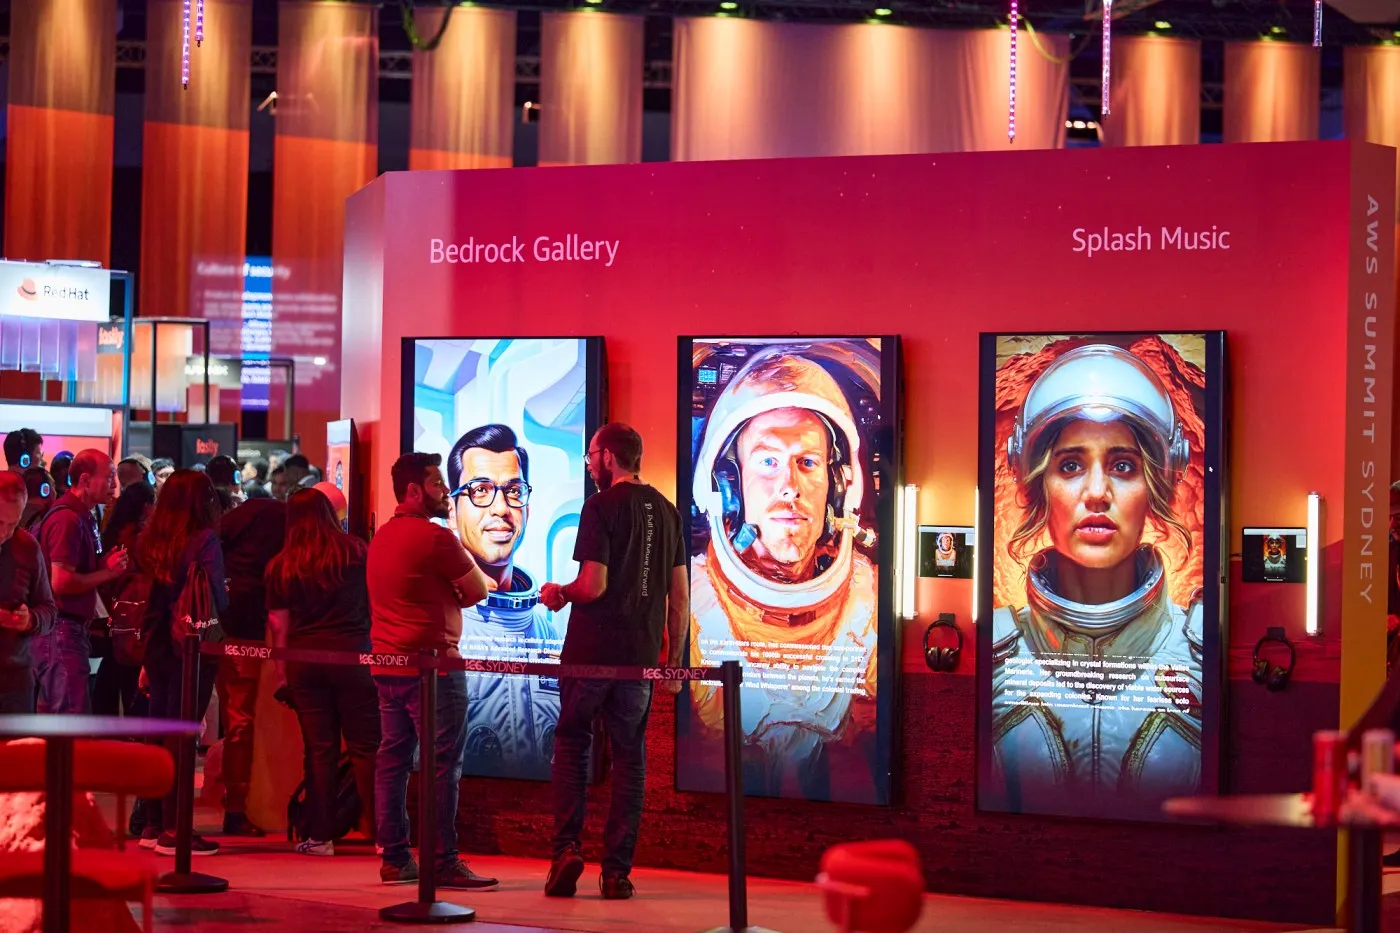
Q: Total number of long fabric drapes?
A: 9